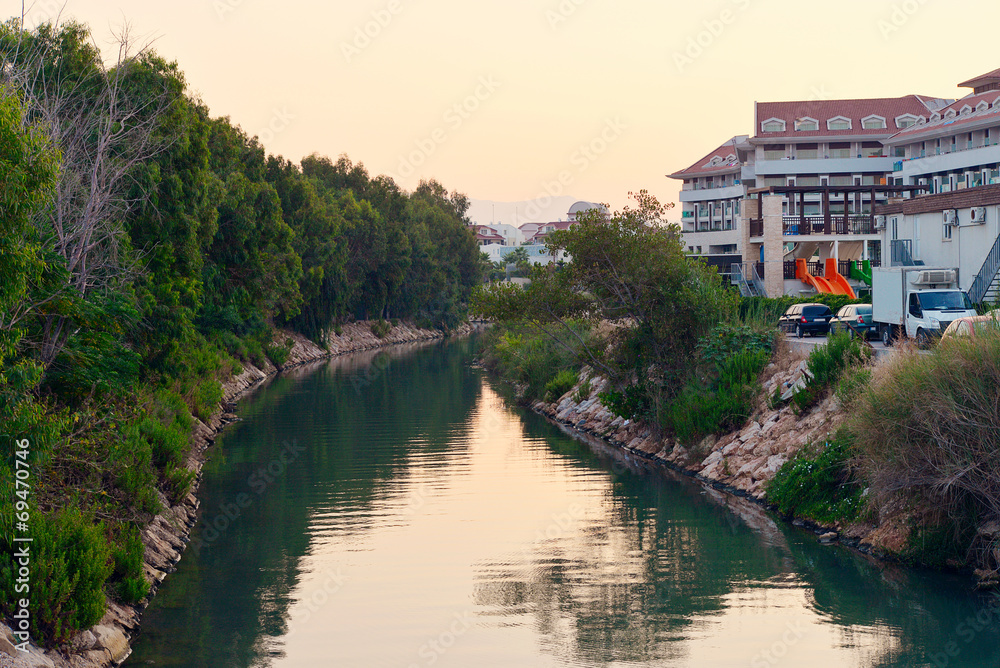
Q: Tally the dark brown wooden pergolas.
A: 1